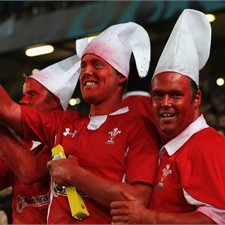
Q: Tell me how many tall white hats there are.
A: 3